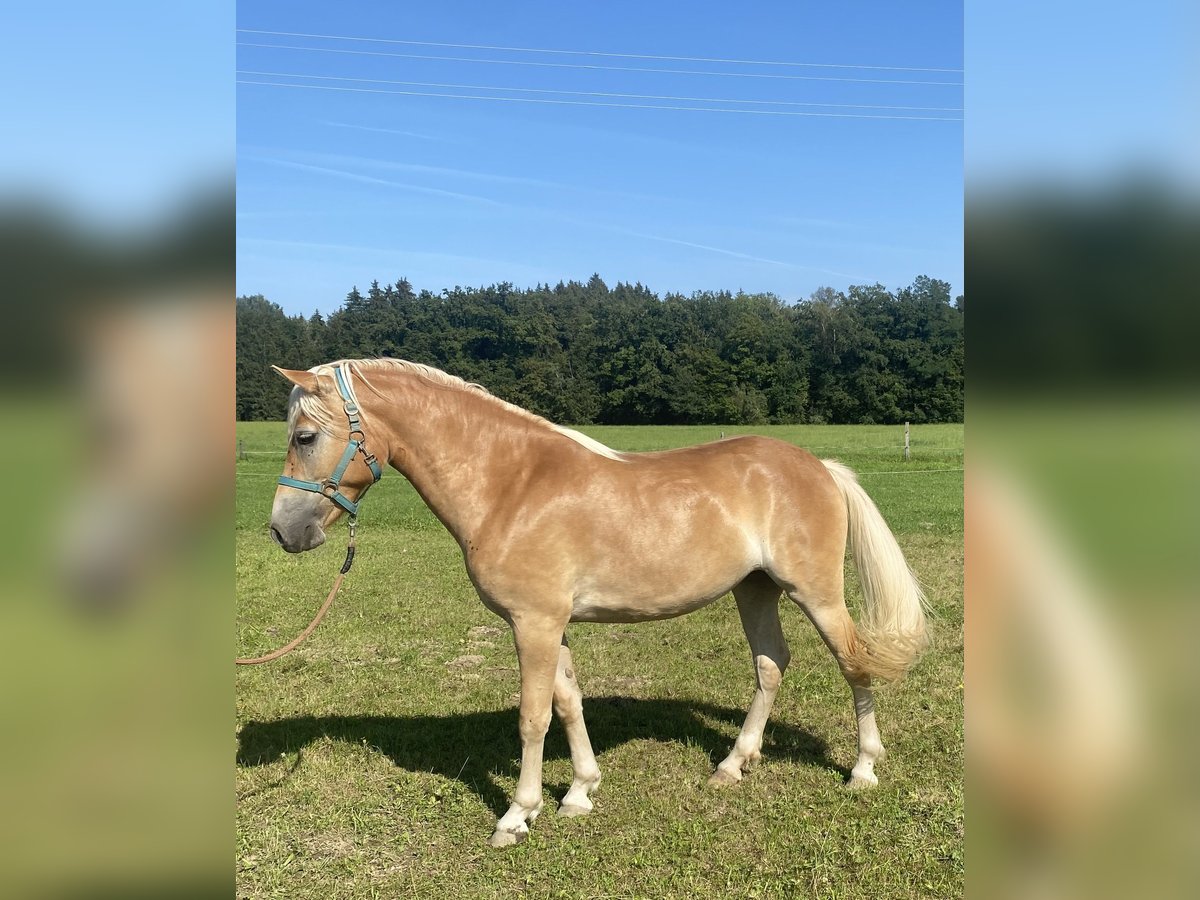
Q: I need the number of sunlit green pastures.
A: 1